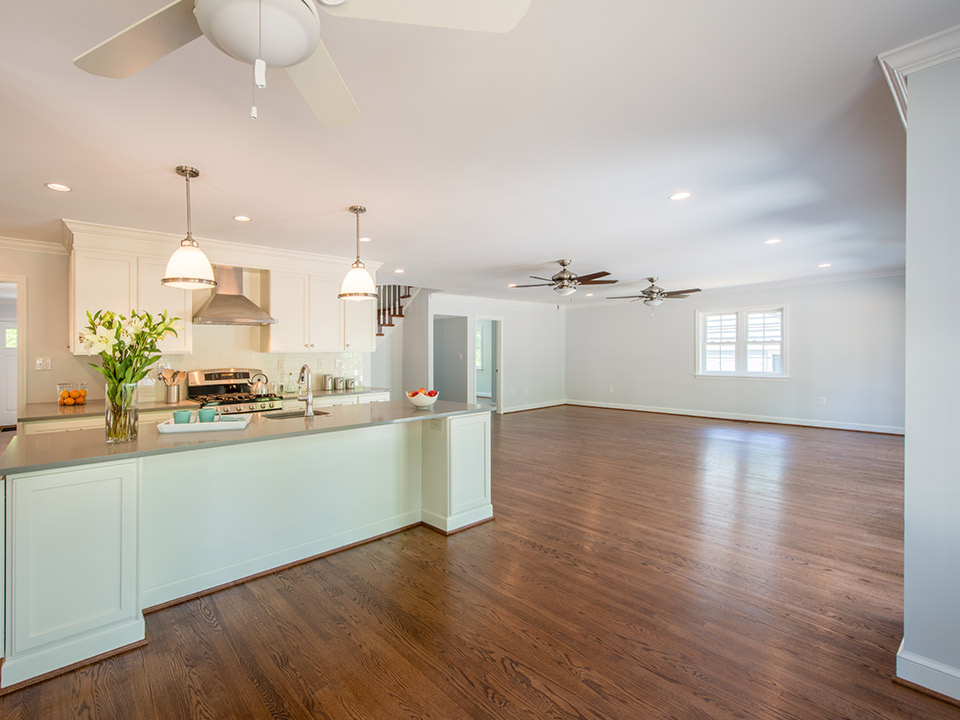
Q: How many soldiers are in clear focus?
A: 0